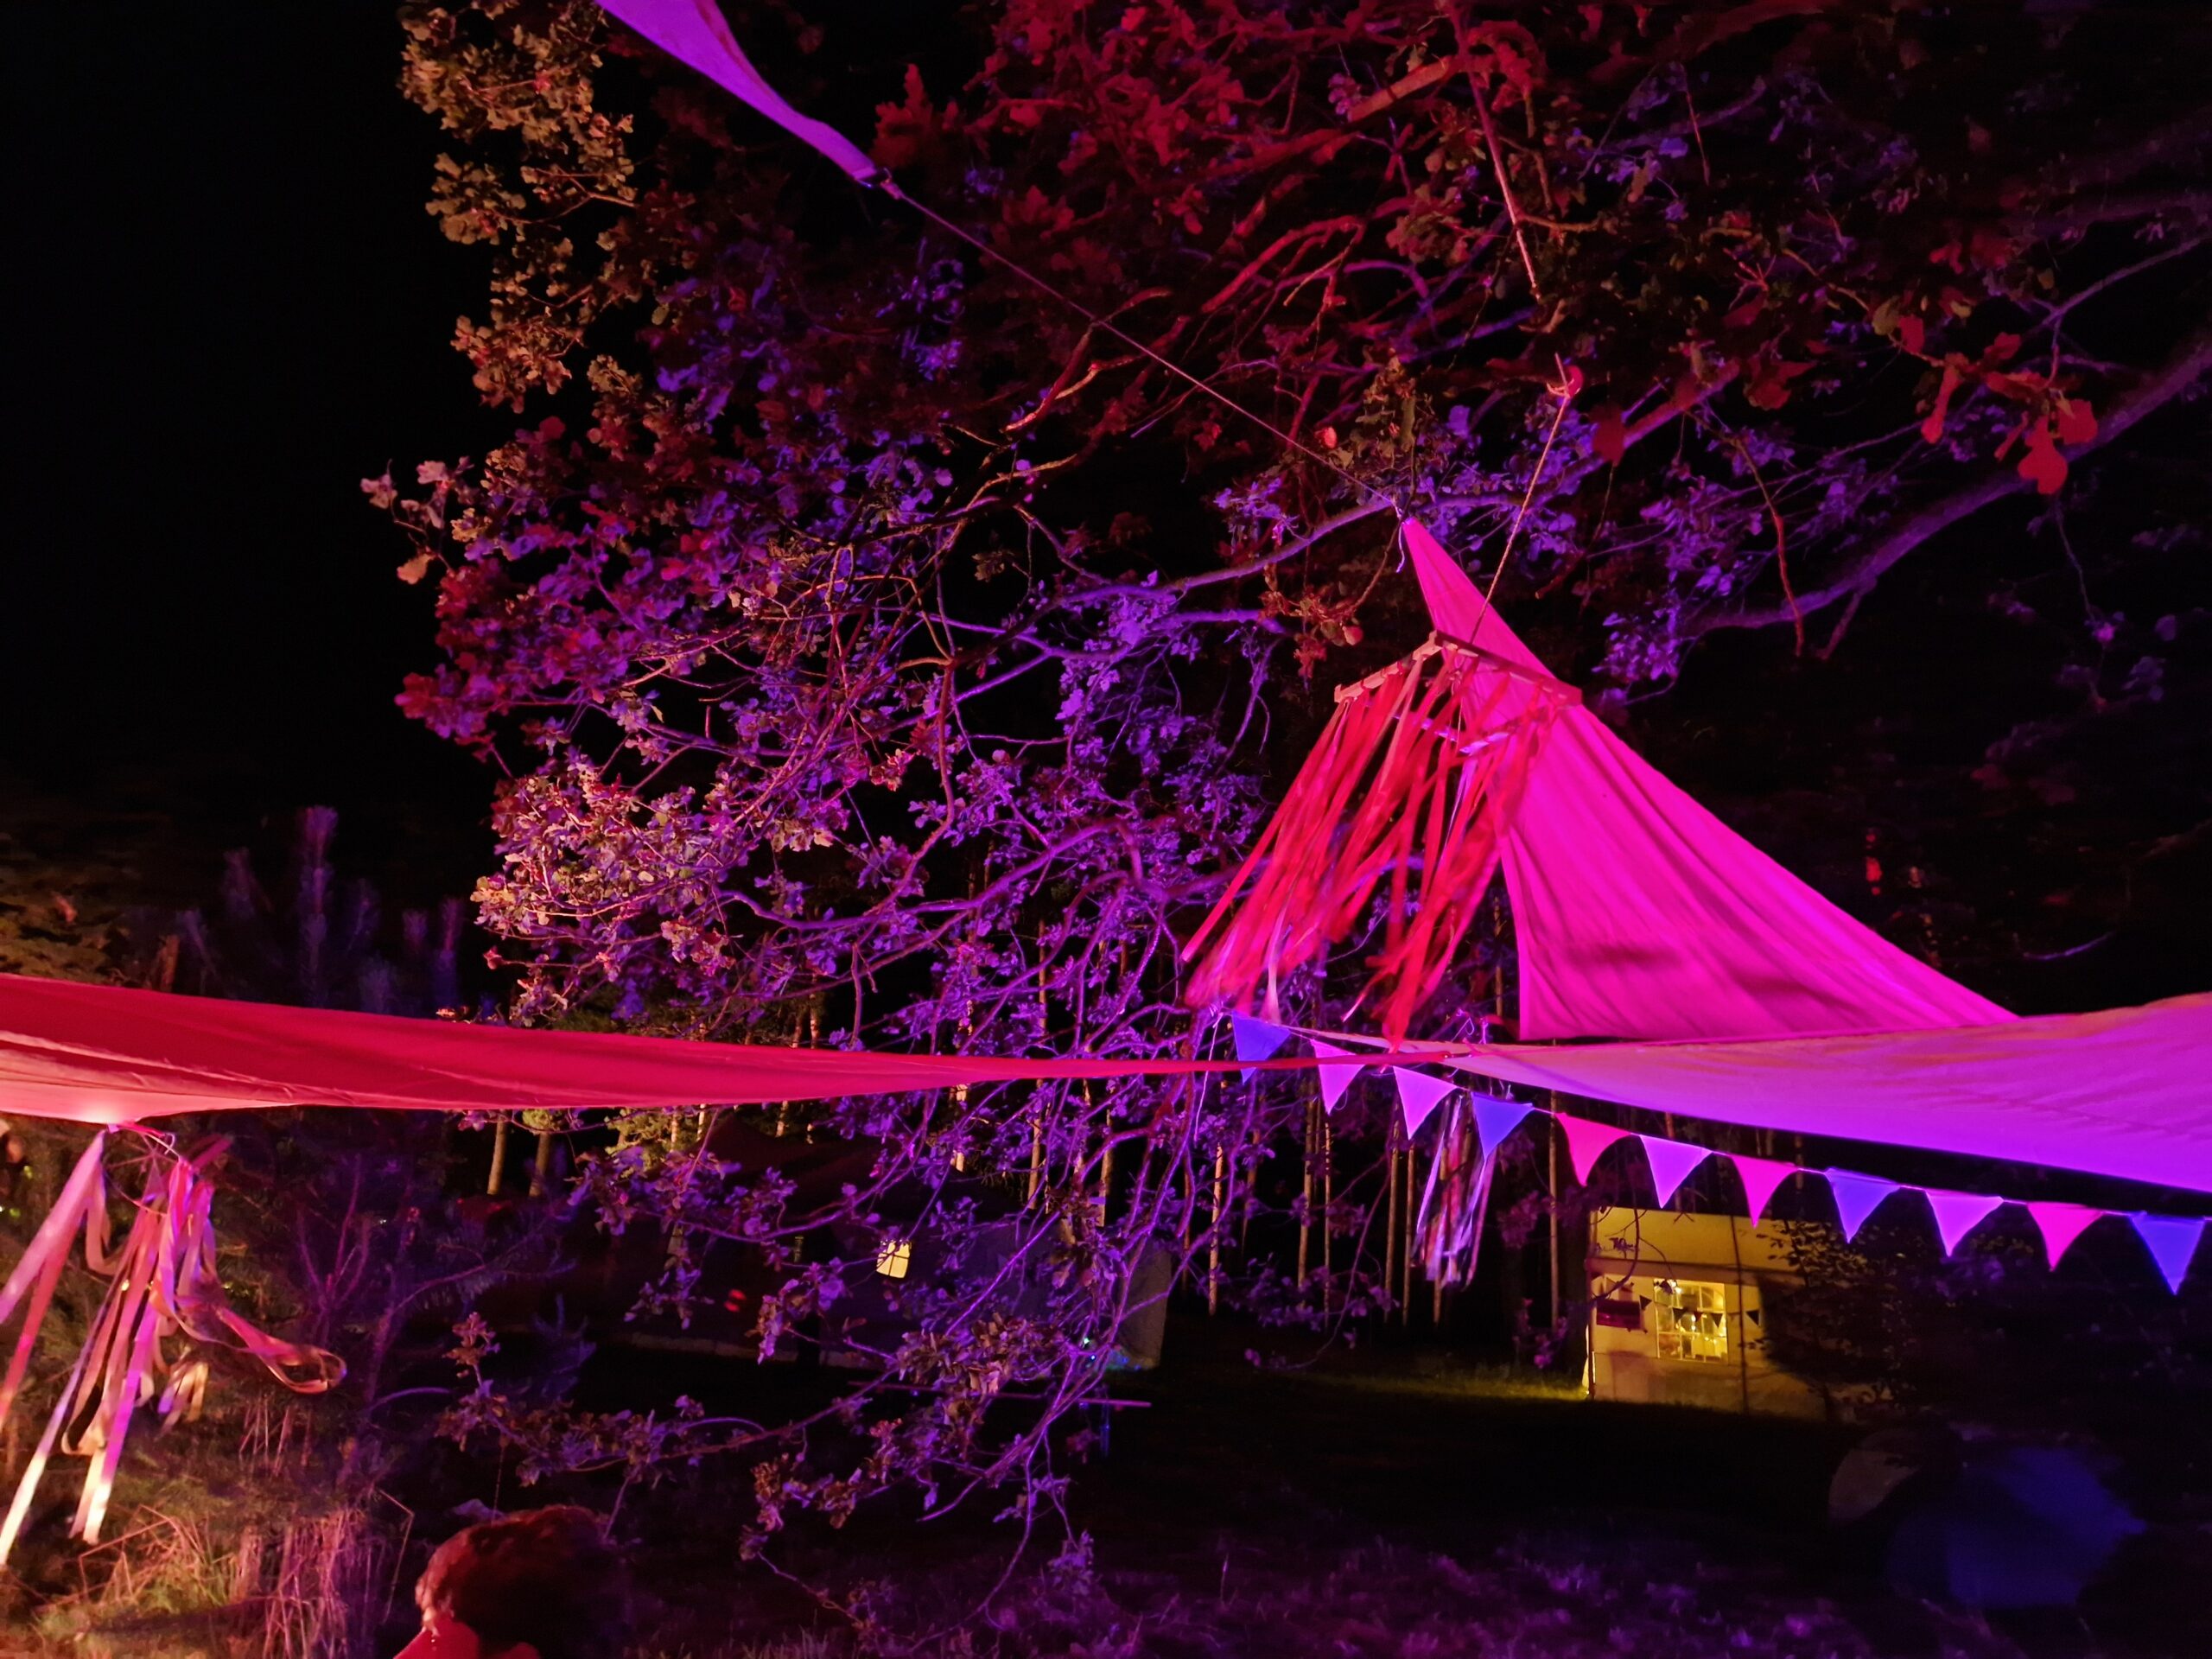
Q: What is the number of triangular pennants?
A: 11